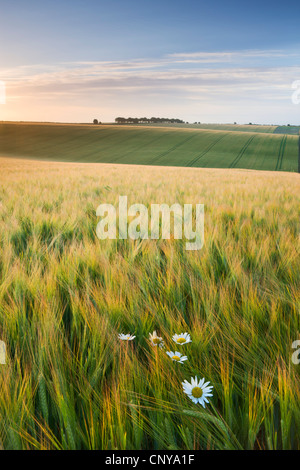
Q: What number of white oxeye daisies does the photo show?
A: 5